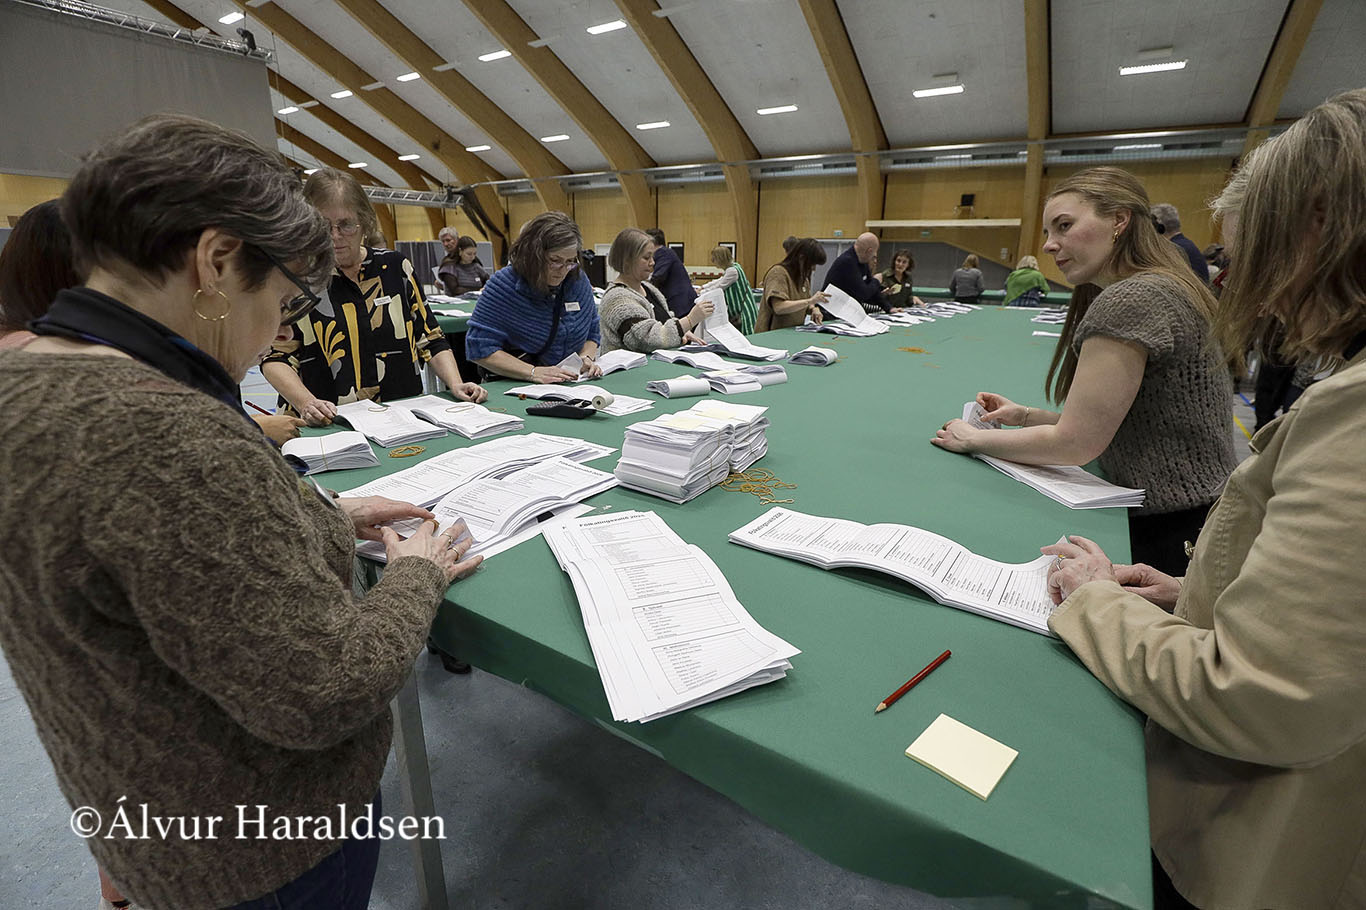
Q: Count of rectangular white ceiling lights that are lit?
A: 15